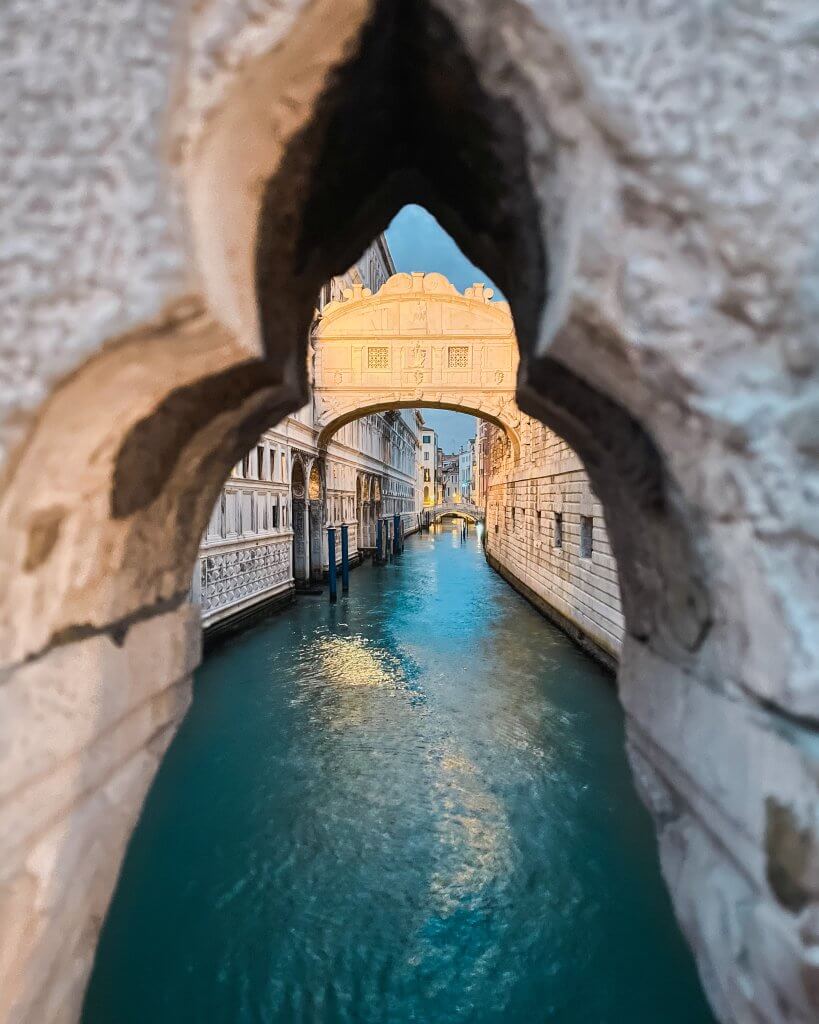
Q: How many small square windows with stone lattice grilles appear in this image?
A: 2